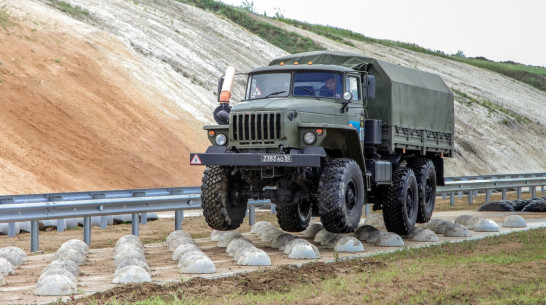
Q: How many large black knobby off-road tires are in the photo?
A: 5